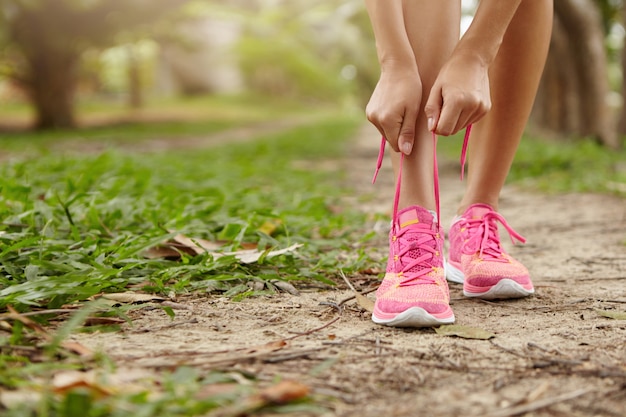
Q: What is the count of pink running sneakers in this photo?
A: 2